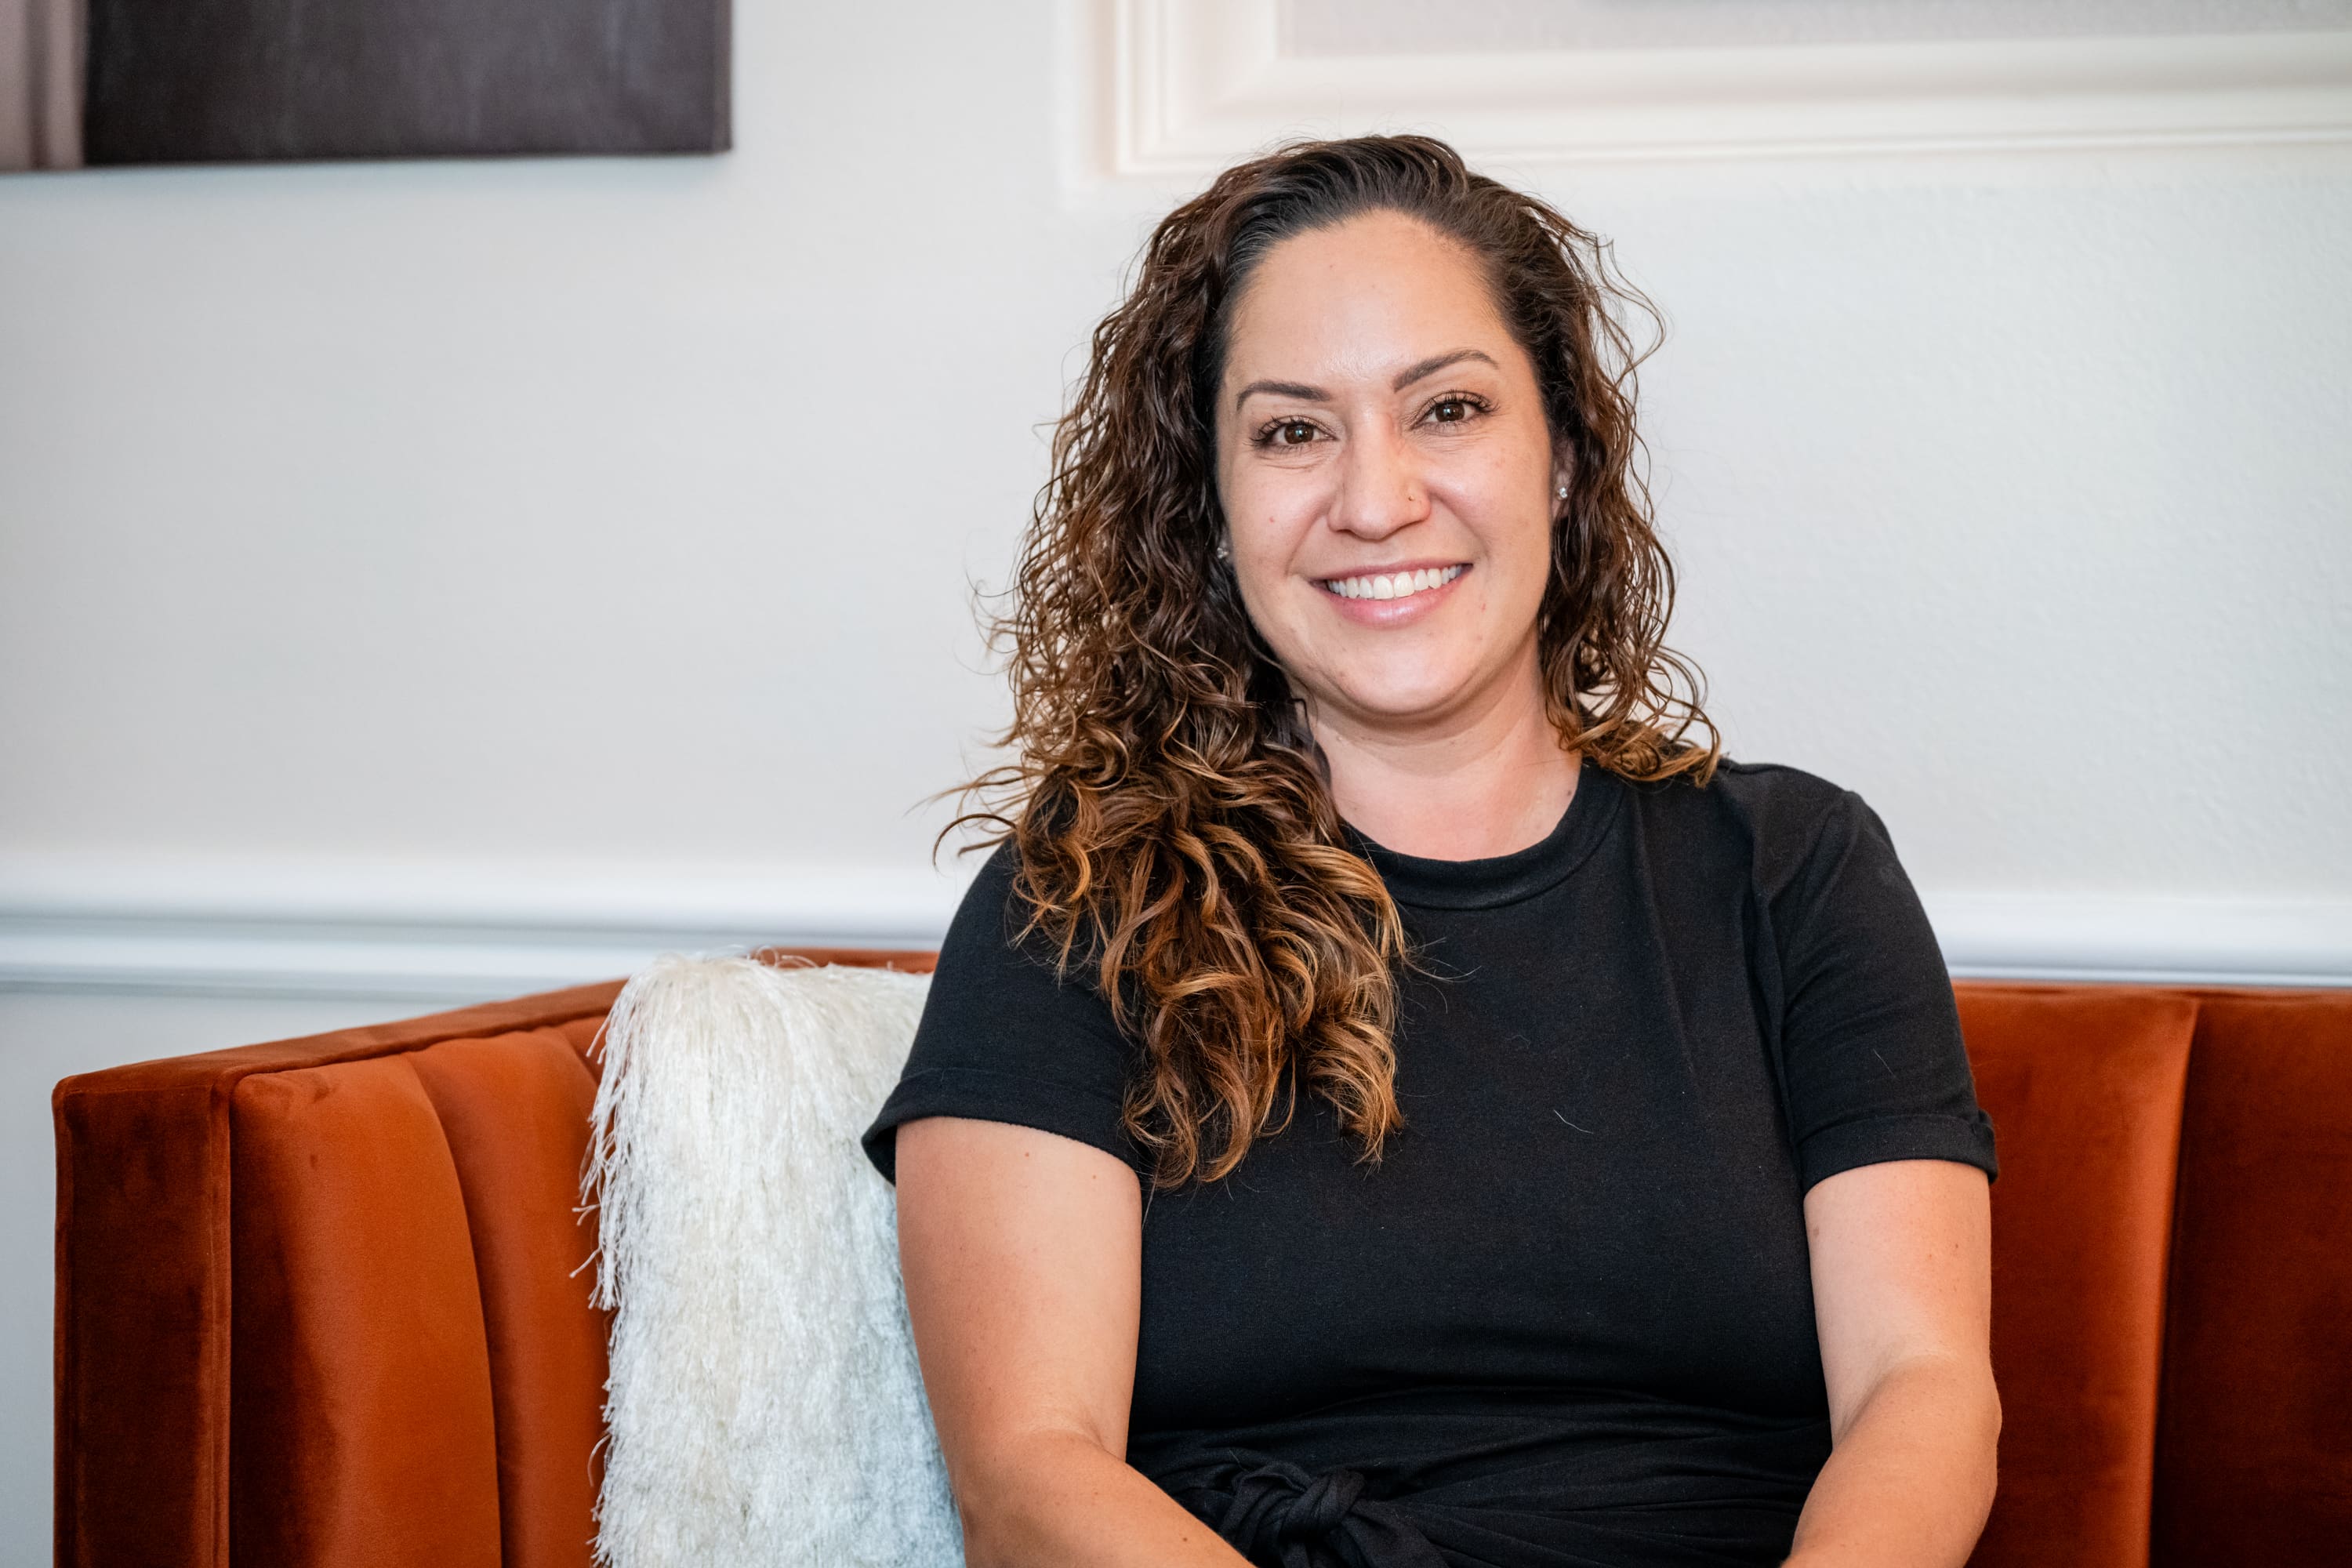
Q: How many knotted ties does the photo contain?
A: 1